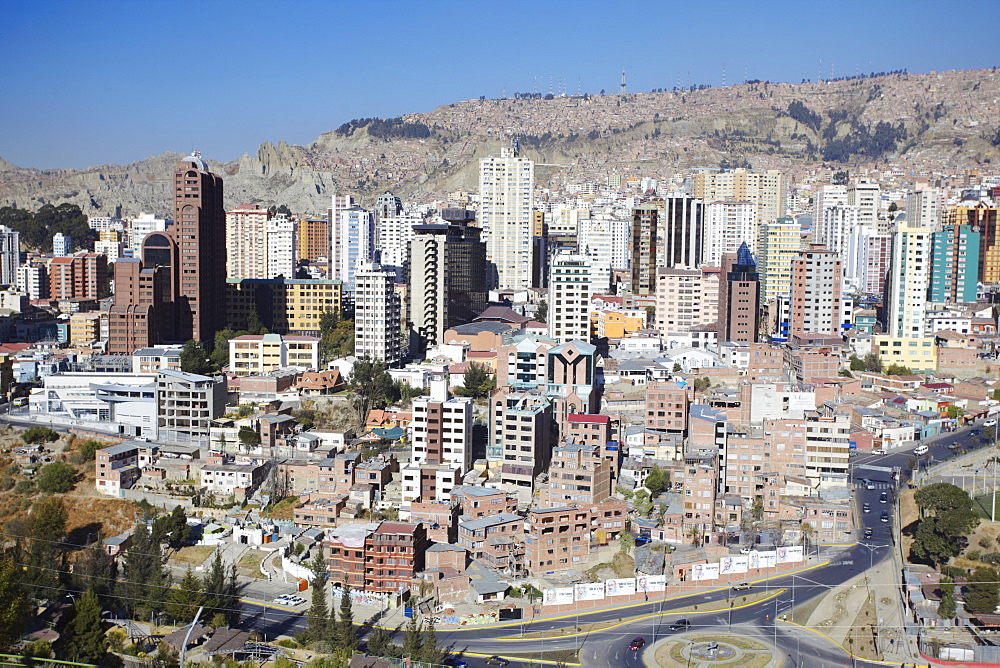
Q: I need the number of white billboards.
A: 8